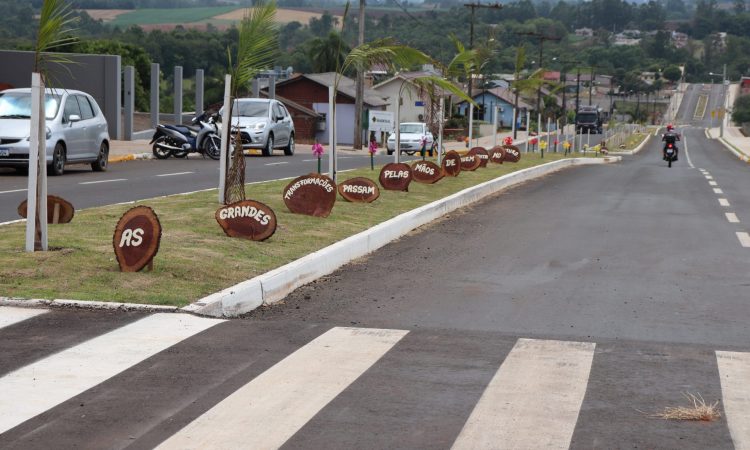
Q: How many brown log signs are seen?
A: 12